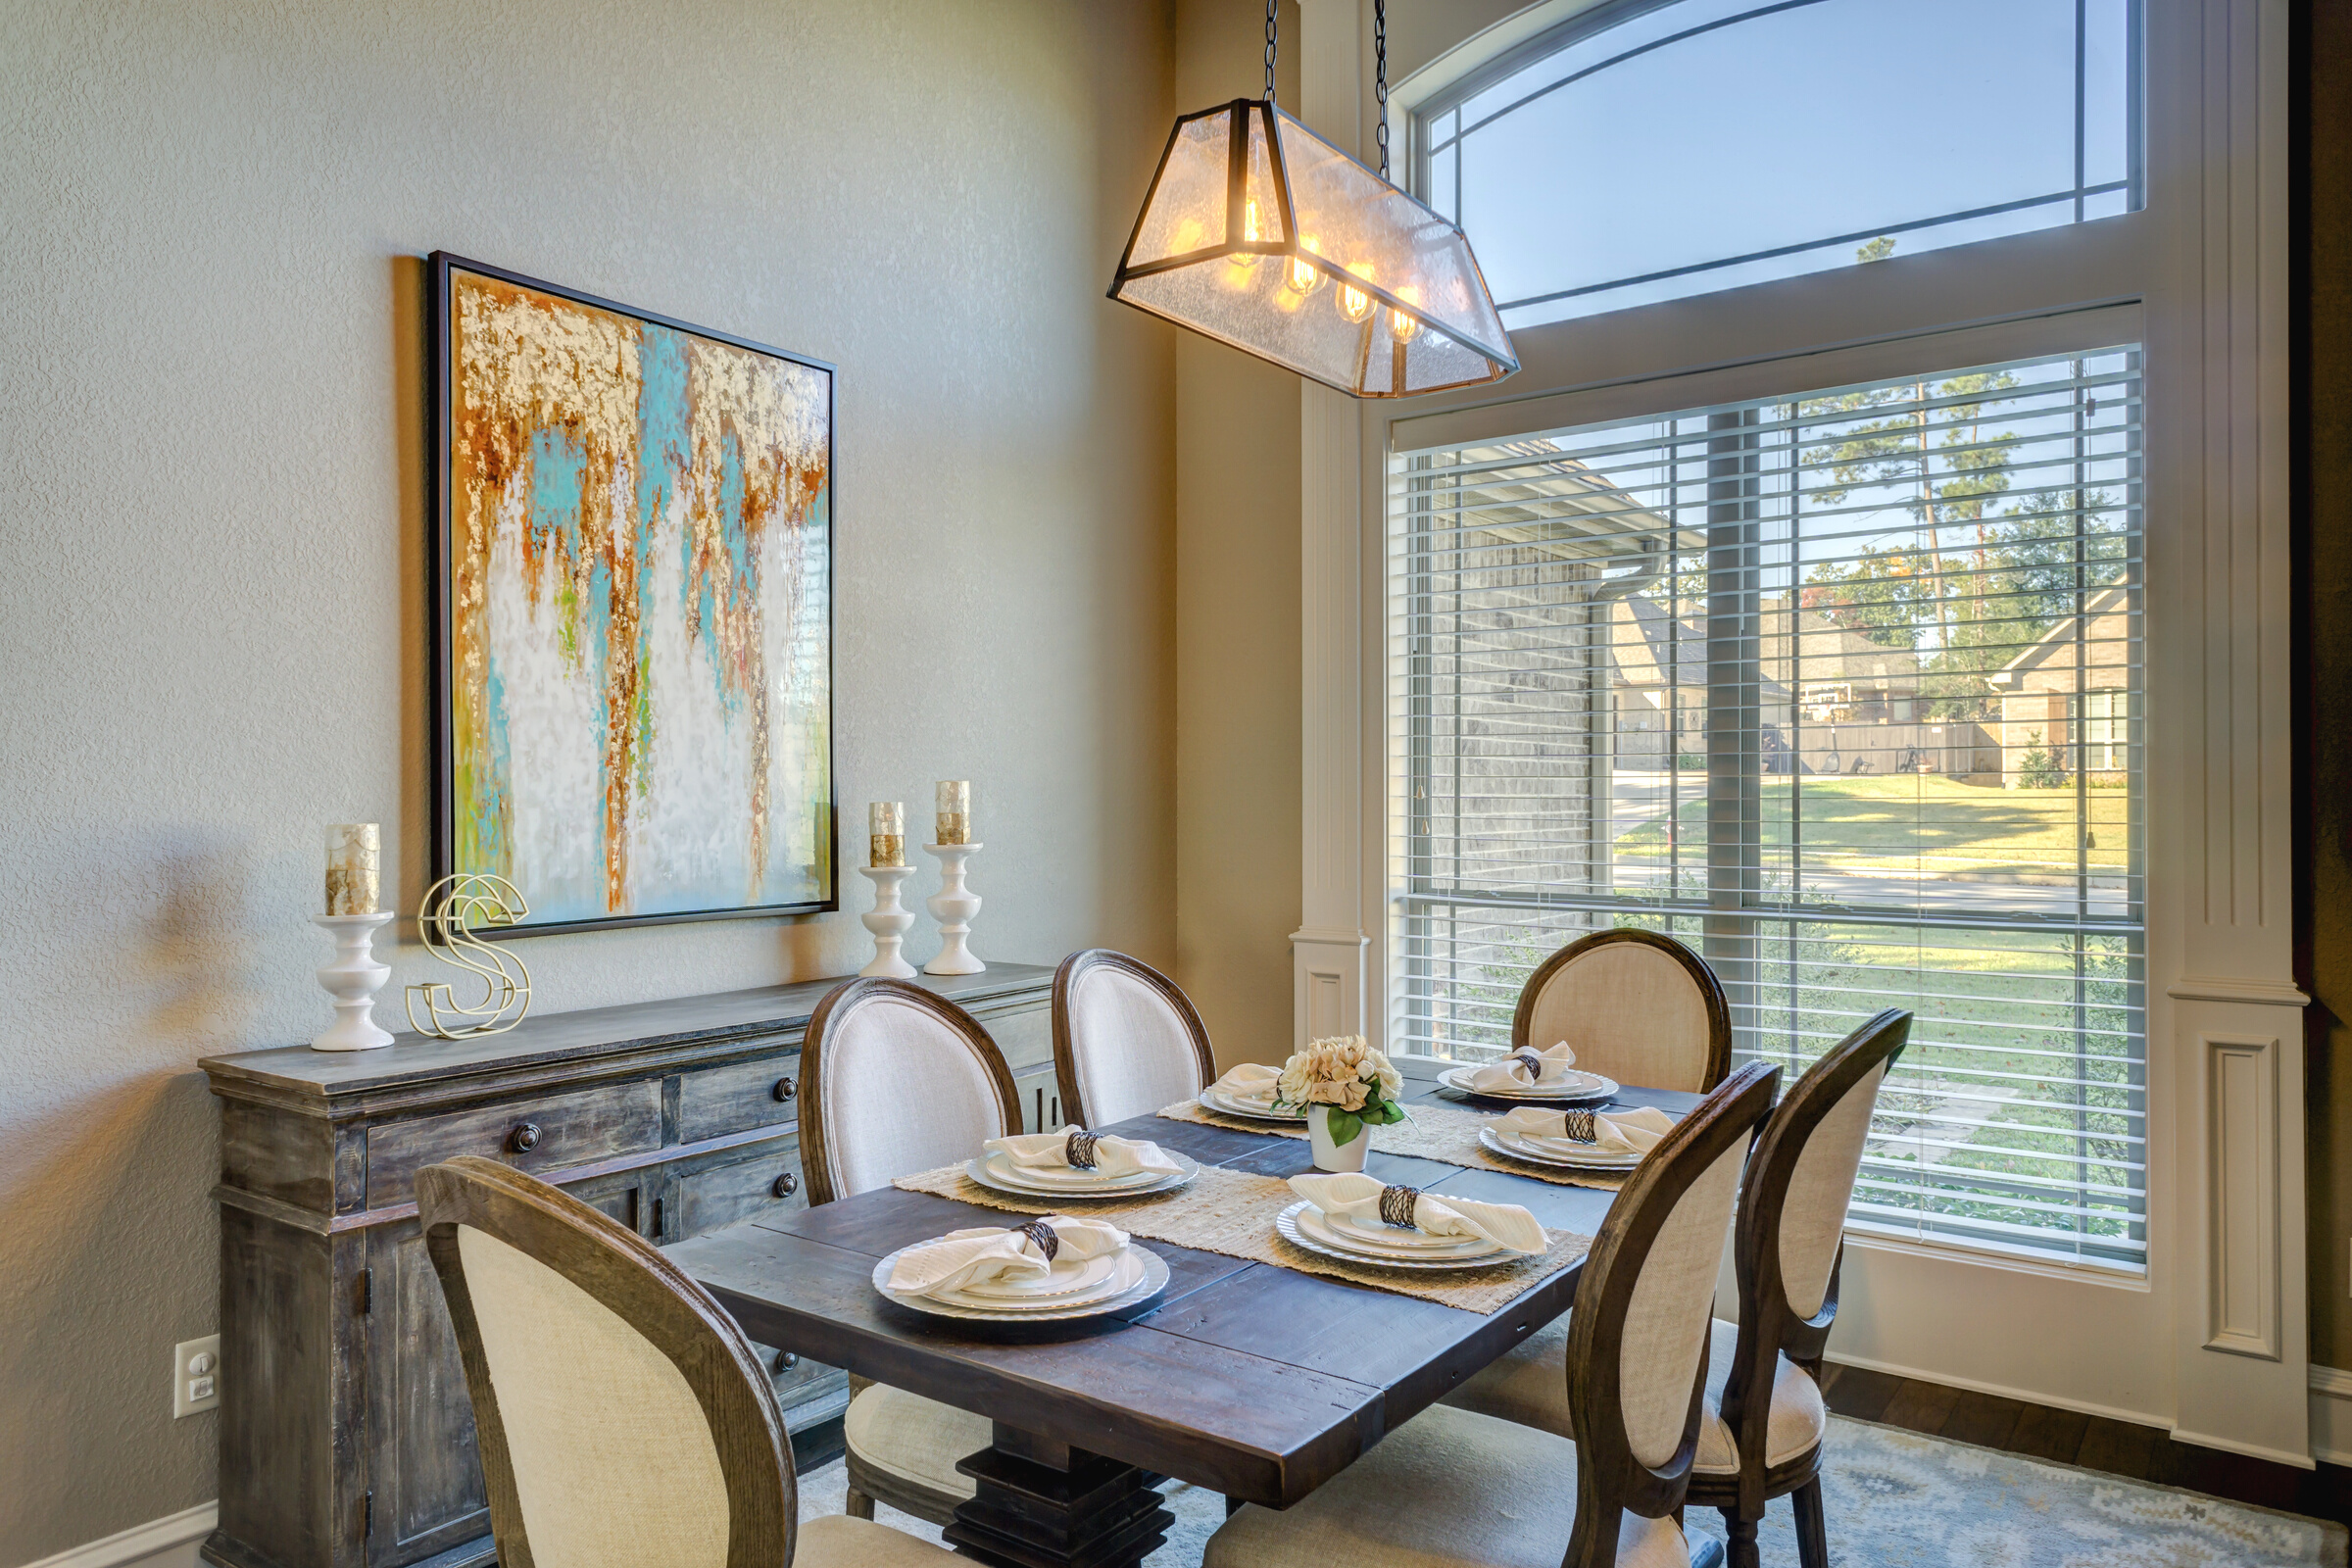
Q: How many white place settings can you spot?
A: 6